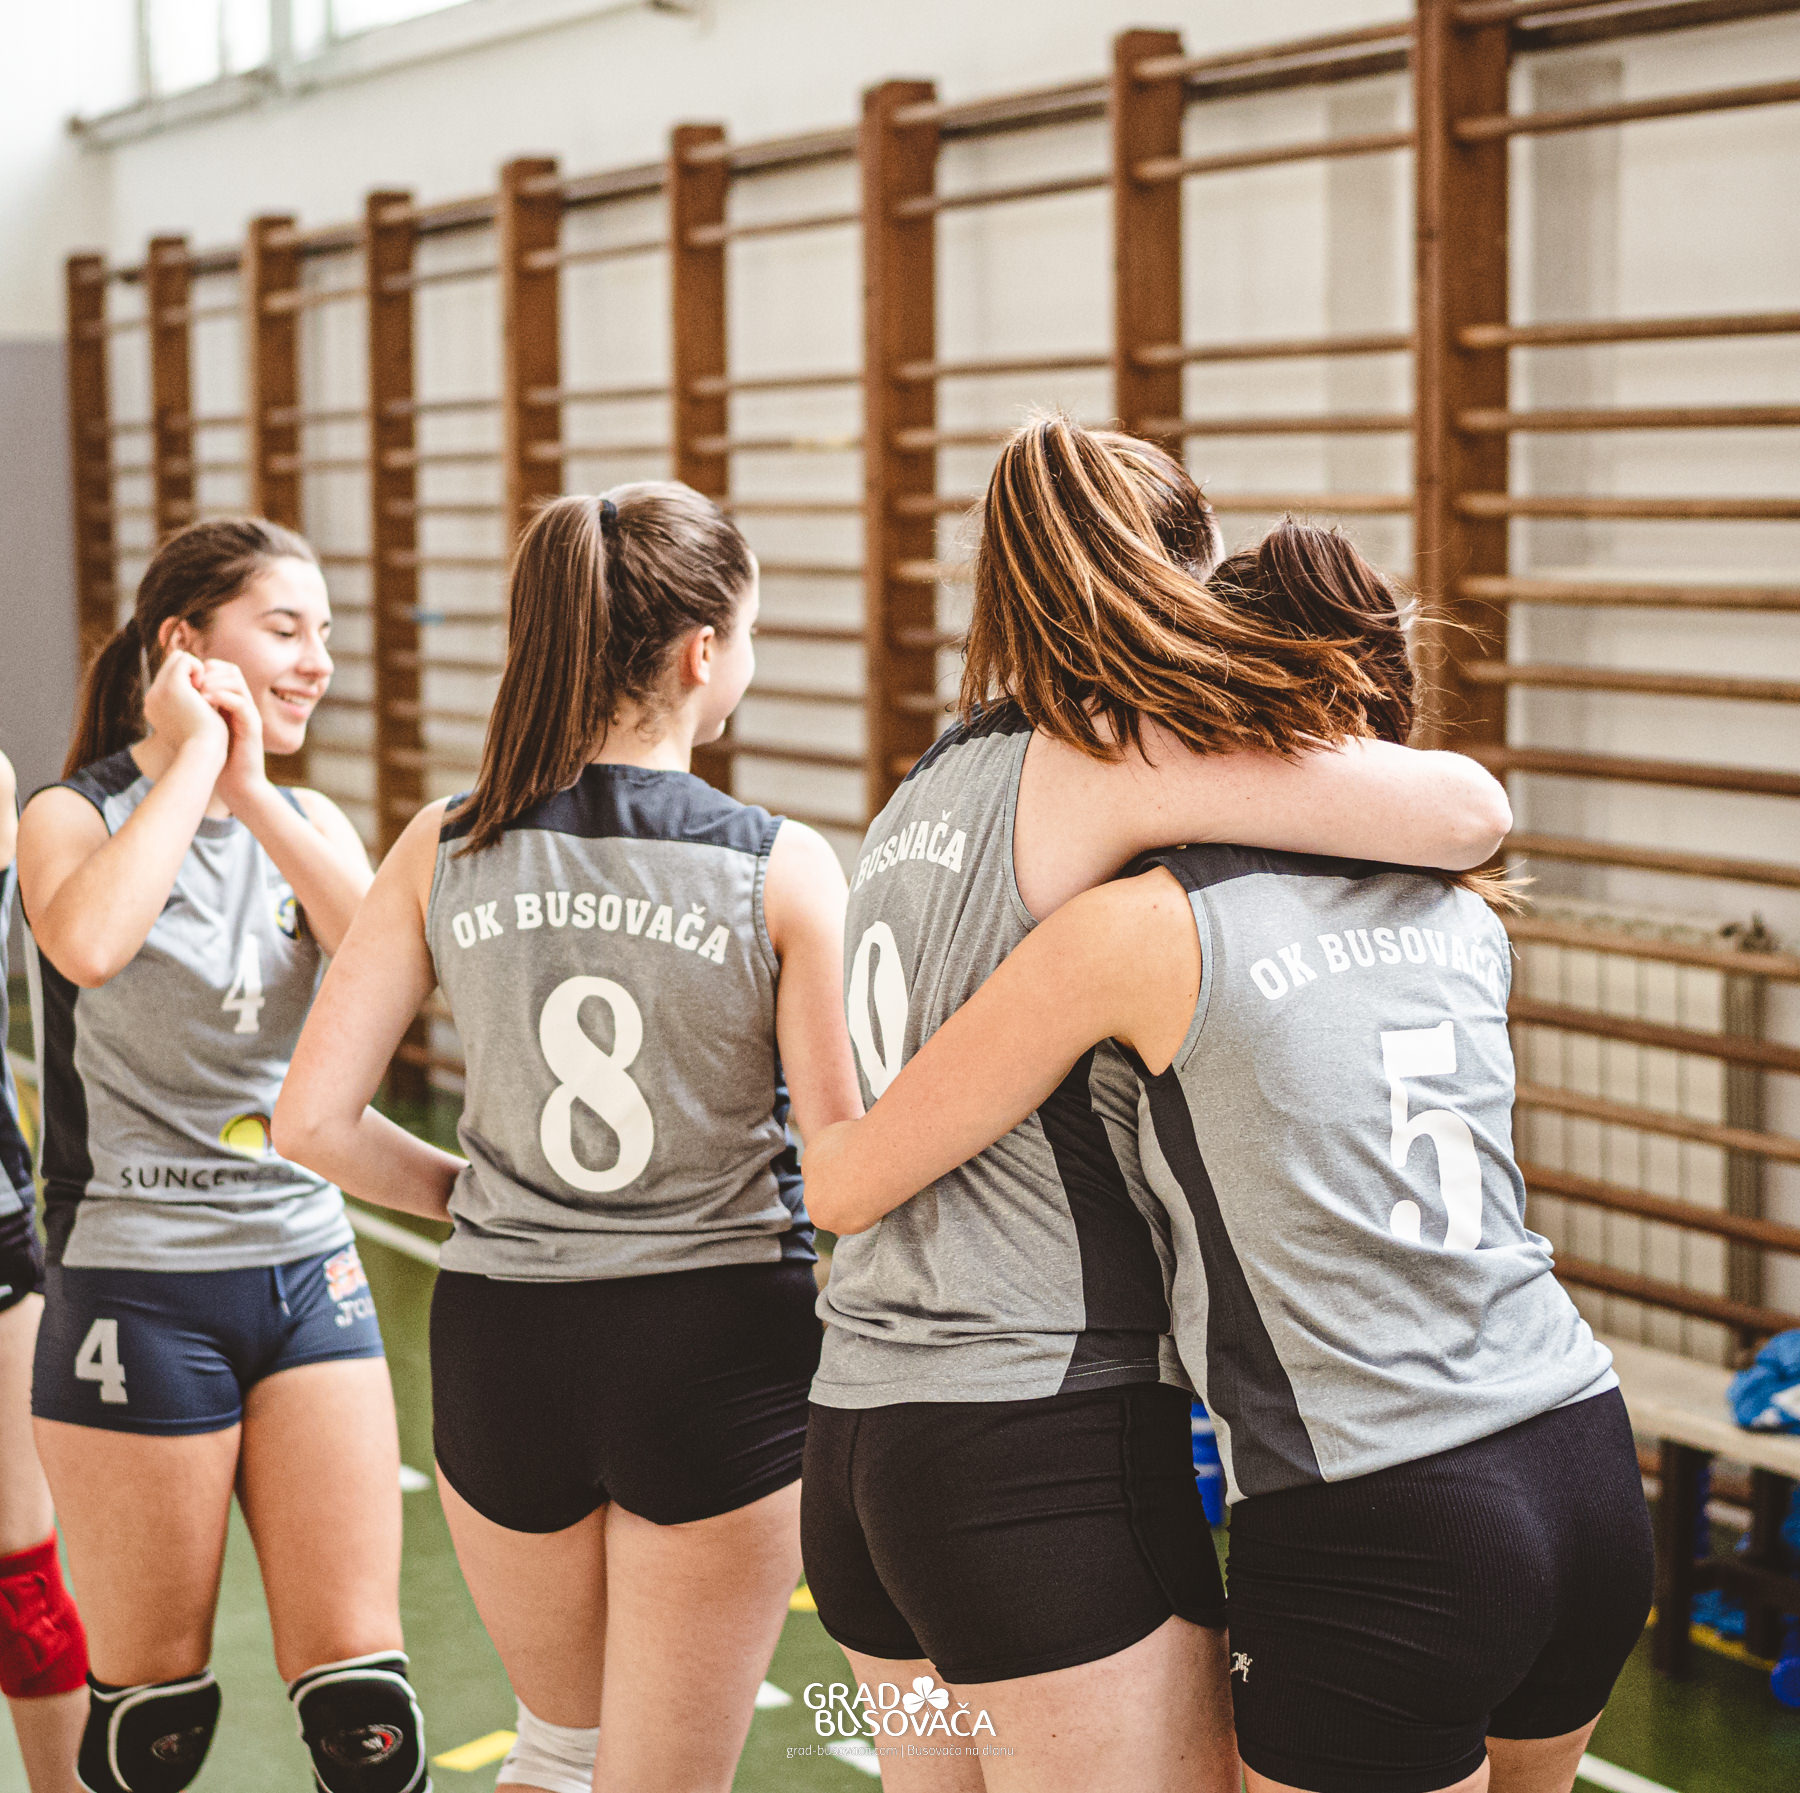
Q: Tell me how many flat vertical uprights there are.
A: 9